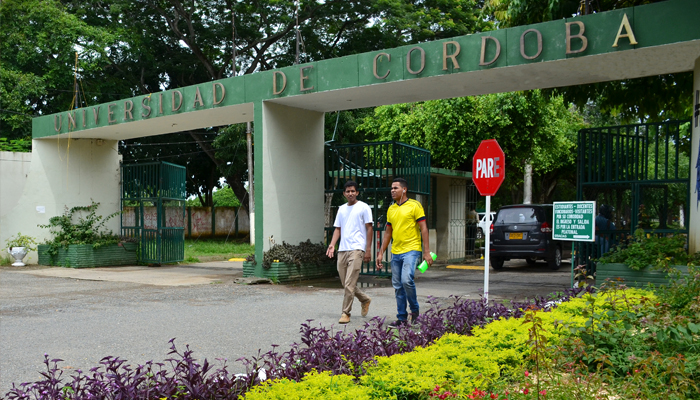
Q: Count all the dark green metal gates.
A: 3